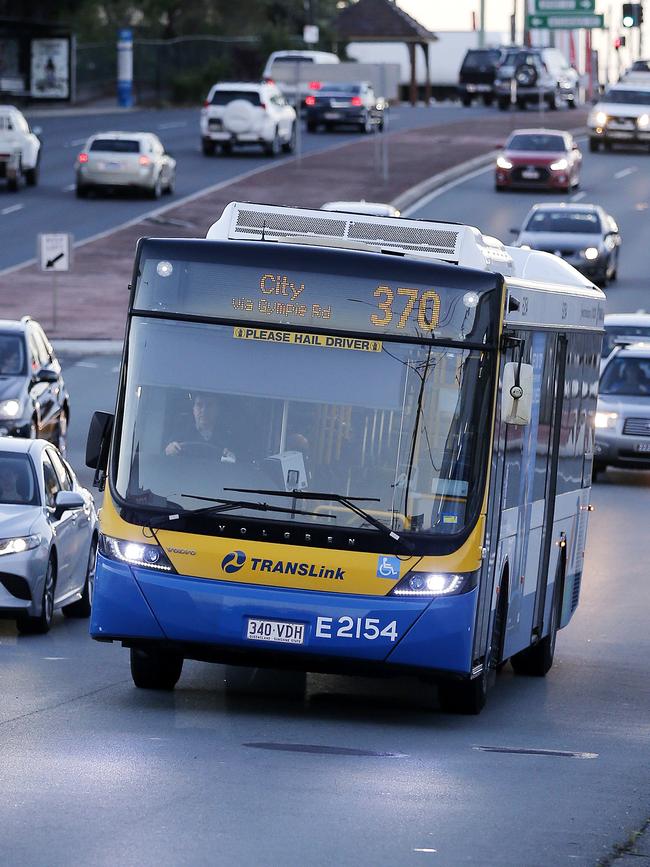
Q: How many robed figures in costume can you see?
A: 0